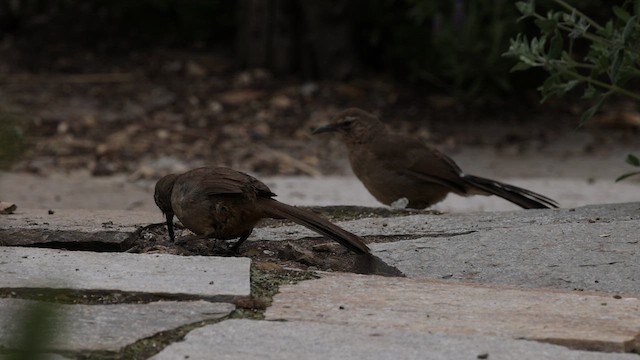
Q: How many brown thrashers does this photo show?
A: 2